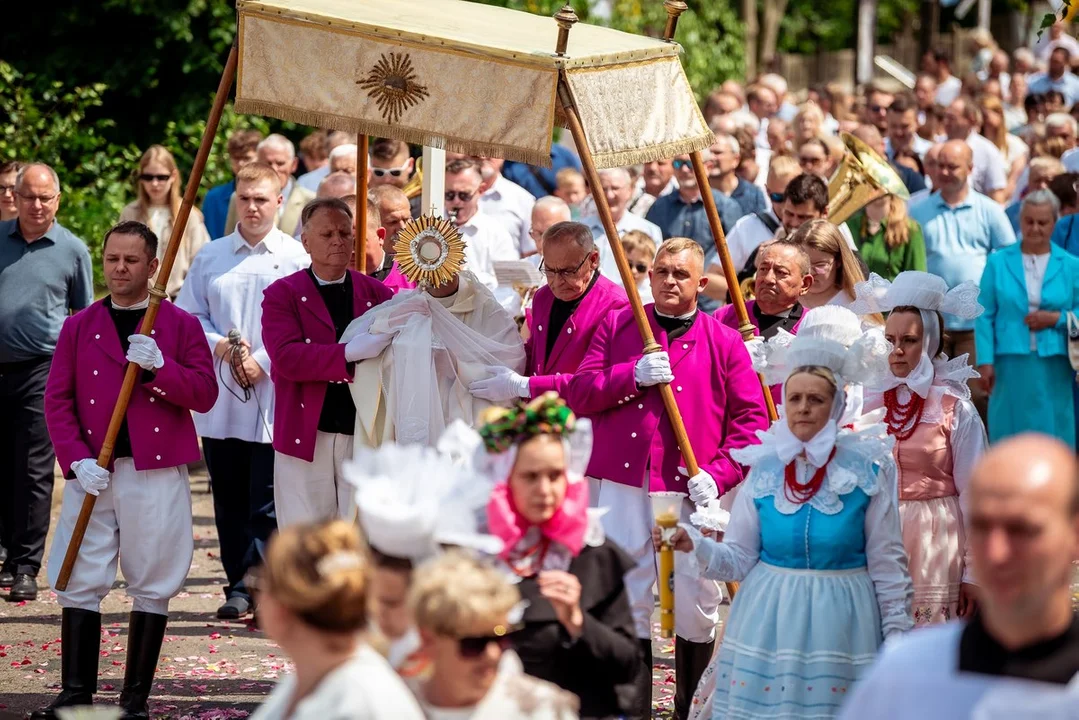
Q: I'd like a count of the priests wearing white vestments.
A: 1